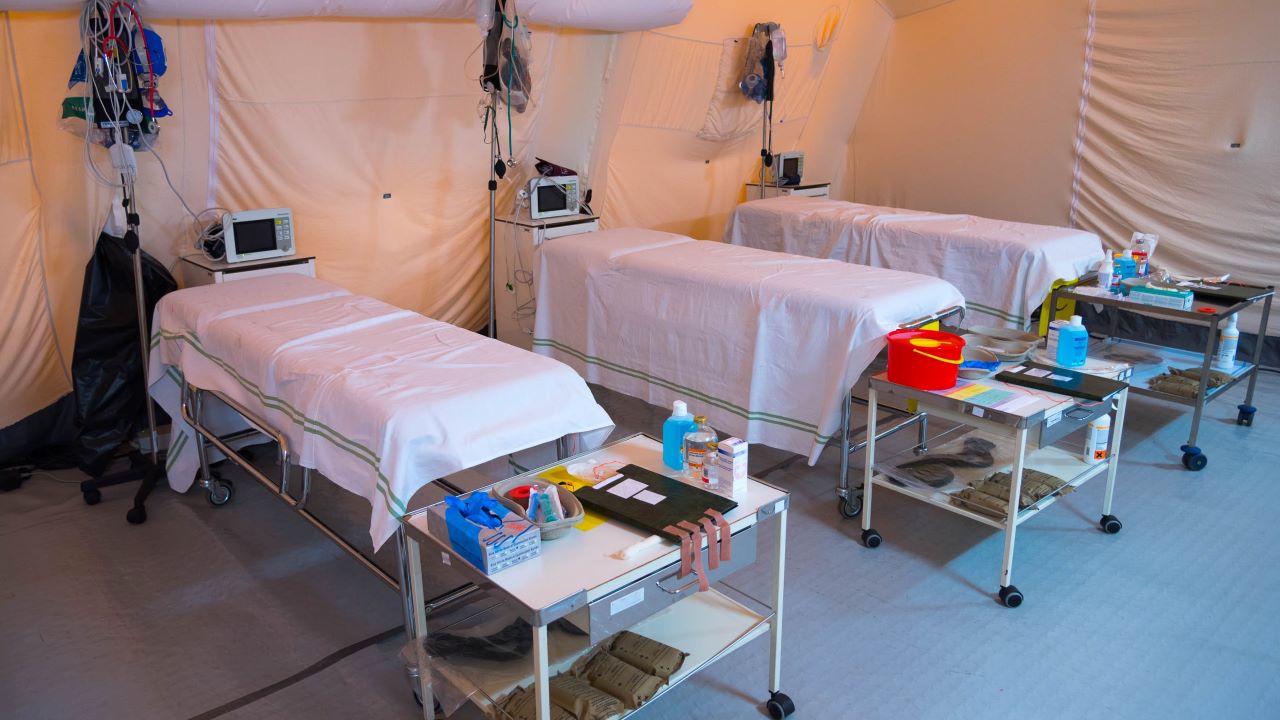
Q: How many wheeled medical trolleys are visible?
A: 3